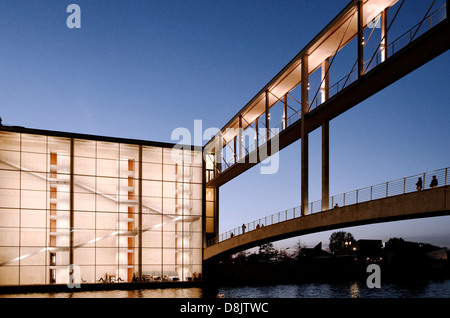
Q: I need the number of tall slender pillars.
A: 2